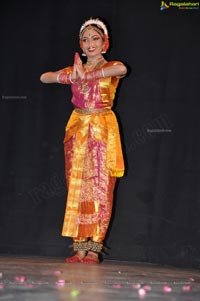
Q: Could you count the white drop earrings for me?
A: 2